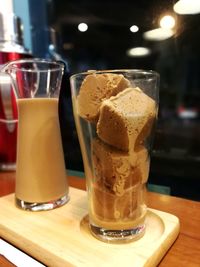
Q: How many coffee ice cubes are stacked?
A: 4